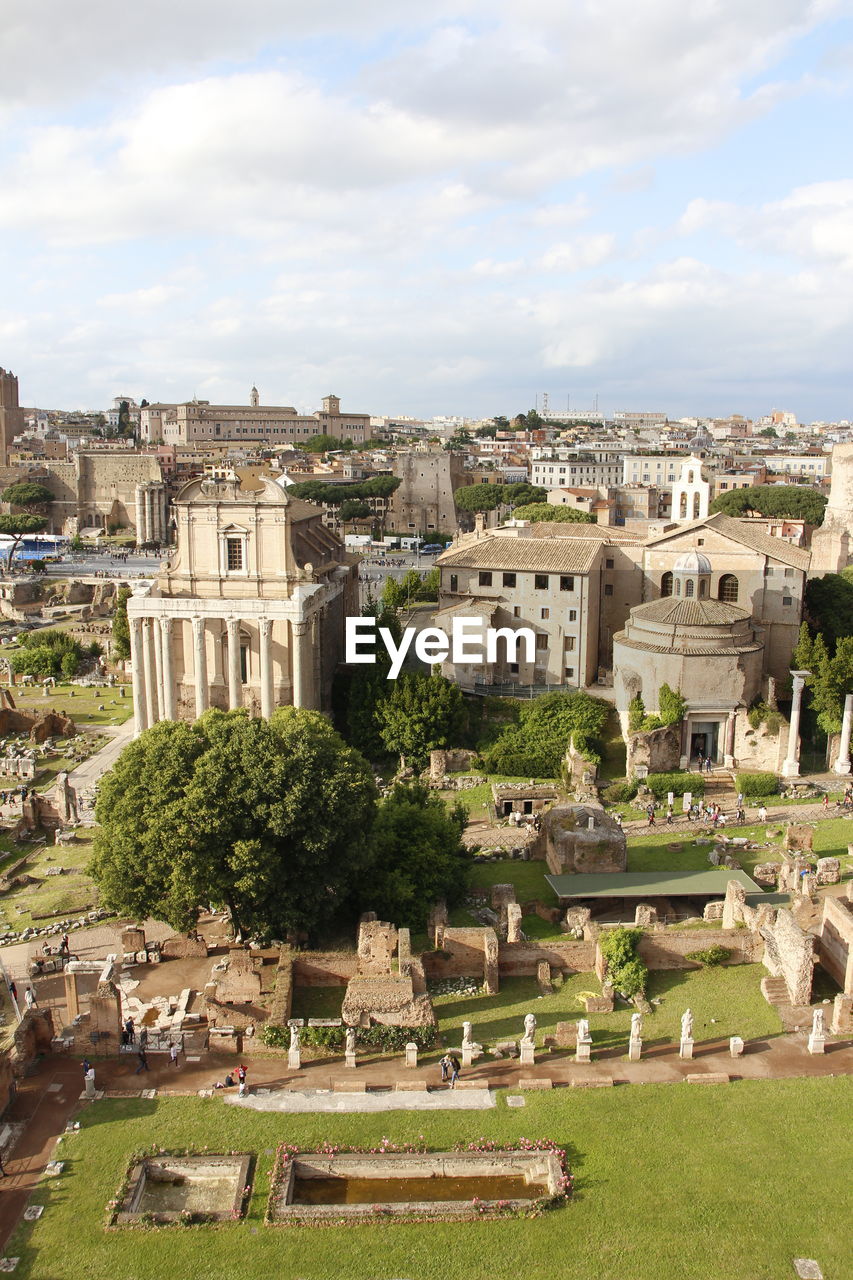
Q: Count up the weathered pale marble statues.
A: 8